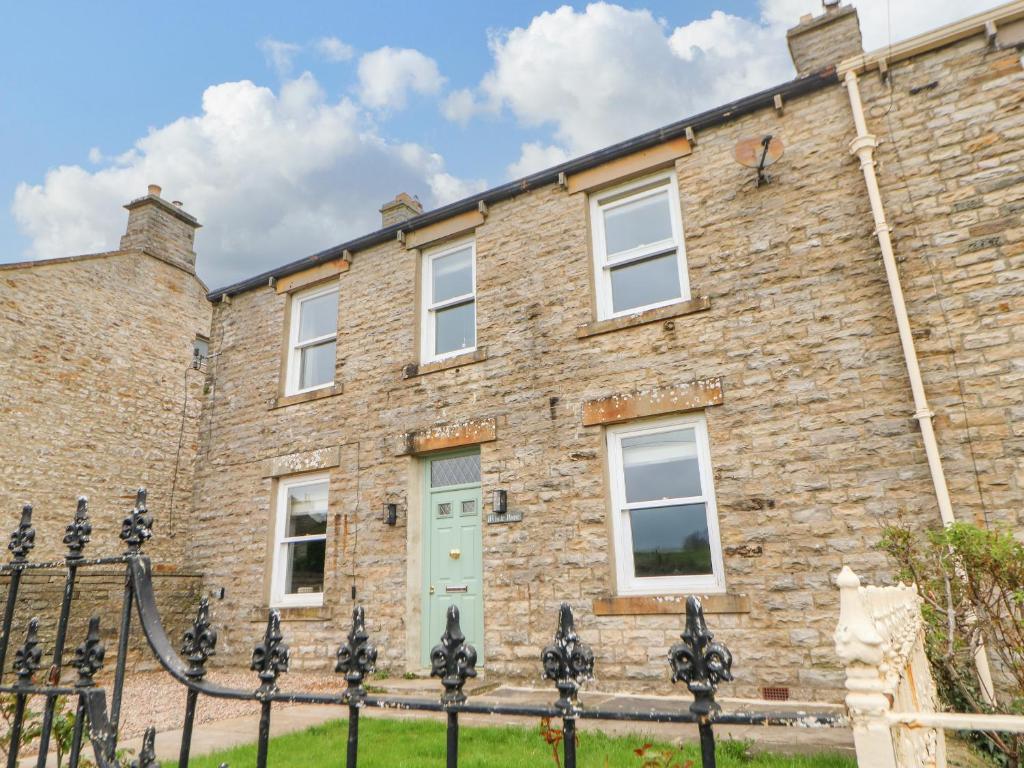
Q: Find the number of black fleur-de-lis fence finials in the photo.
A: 12